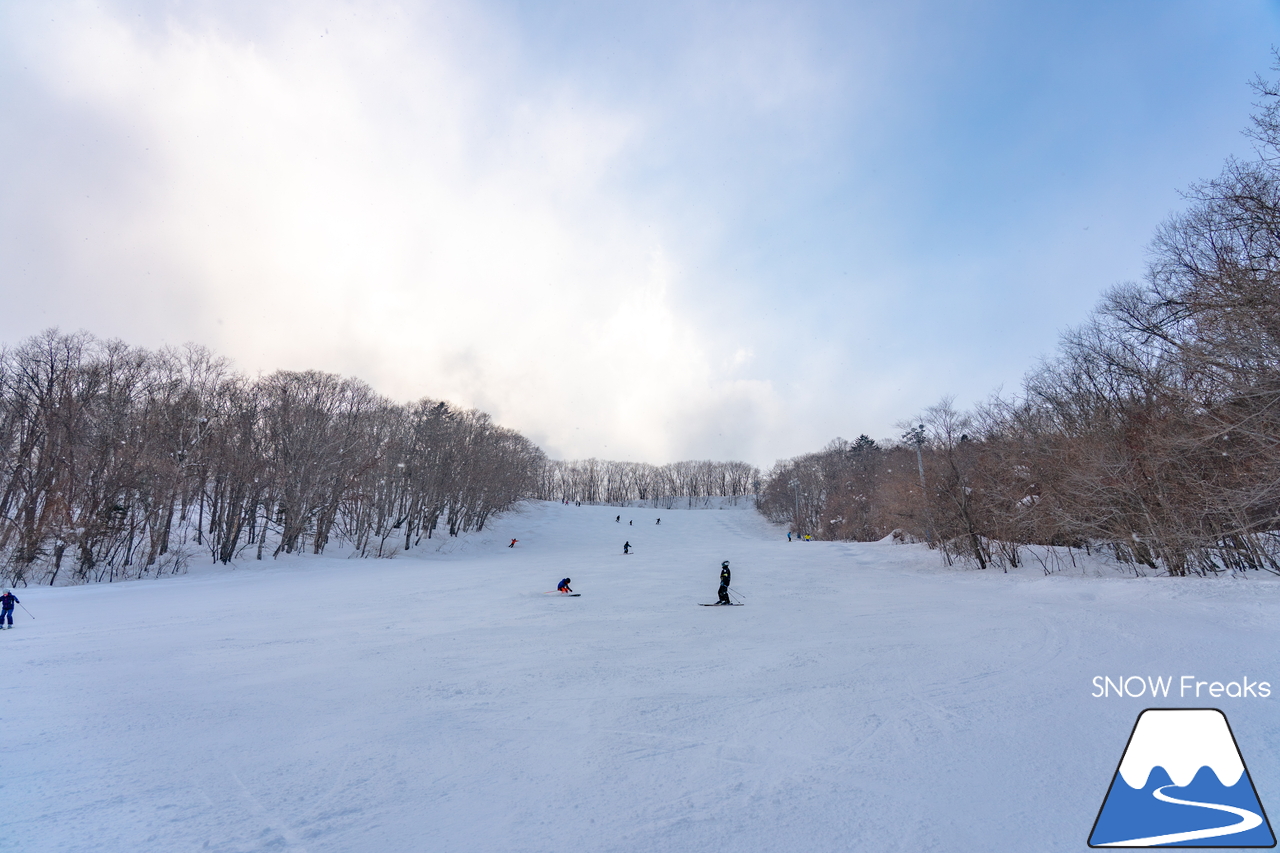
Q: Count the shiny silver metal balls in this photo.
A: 0